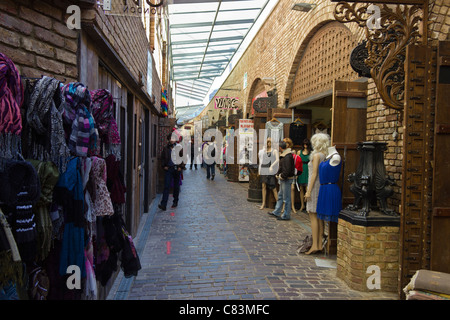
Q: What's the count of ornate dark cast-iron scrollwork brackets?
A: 1